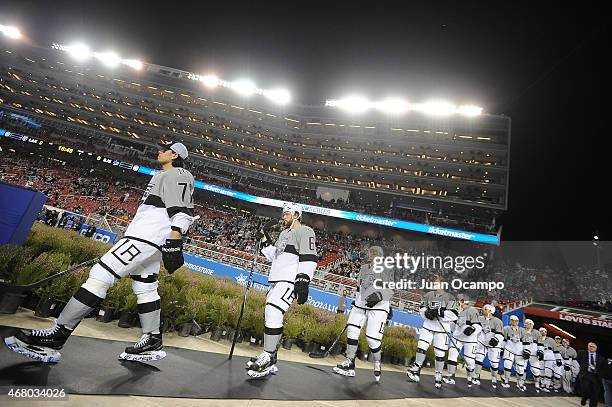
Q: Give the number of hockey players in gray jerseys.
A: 11